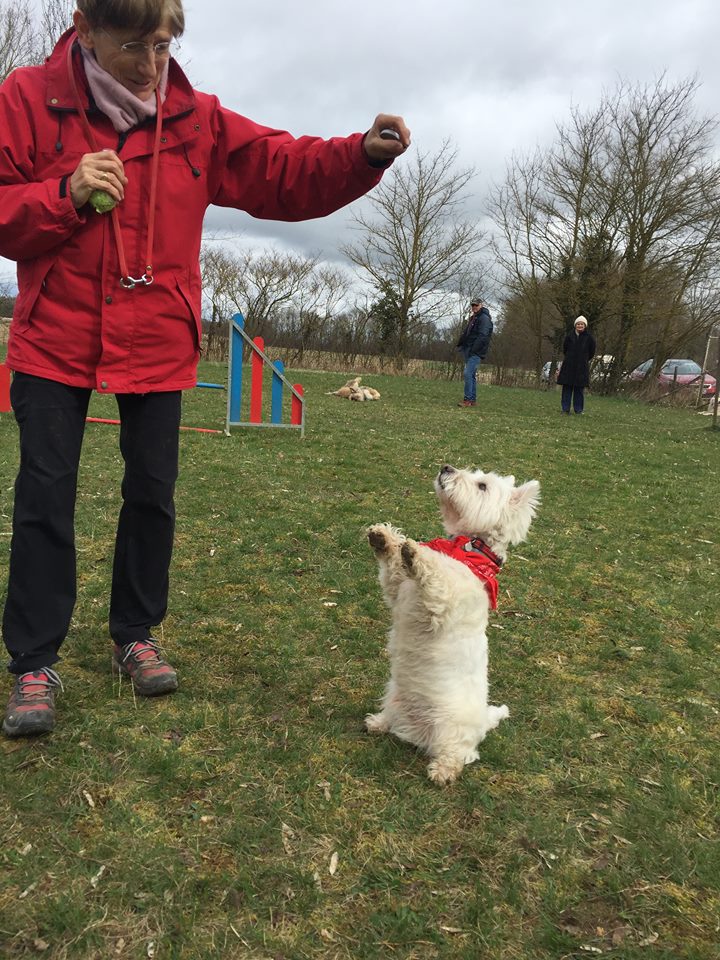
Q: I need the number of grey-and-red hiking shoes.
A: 2